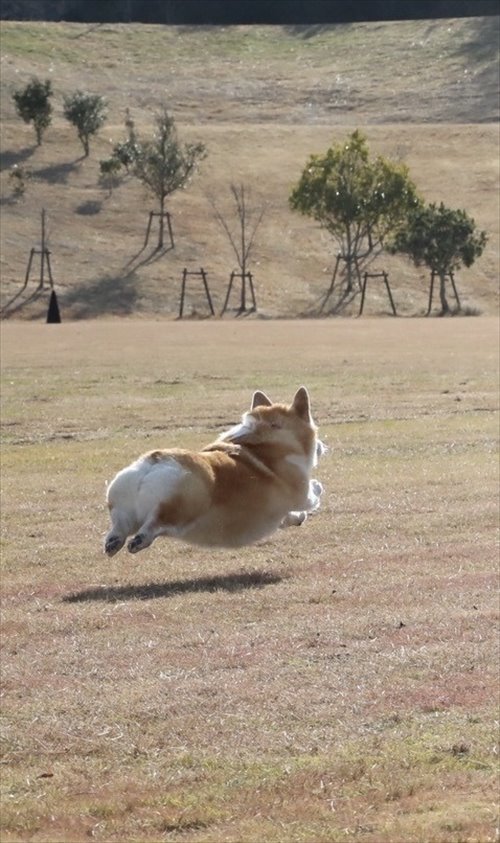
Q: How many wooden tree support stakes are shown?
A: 7